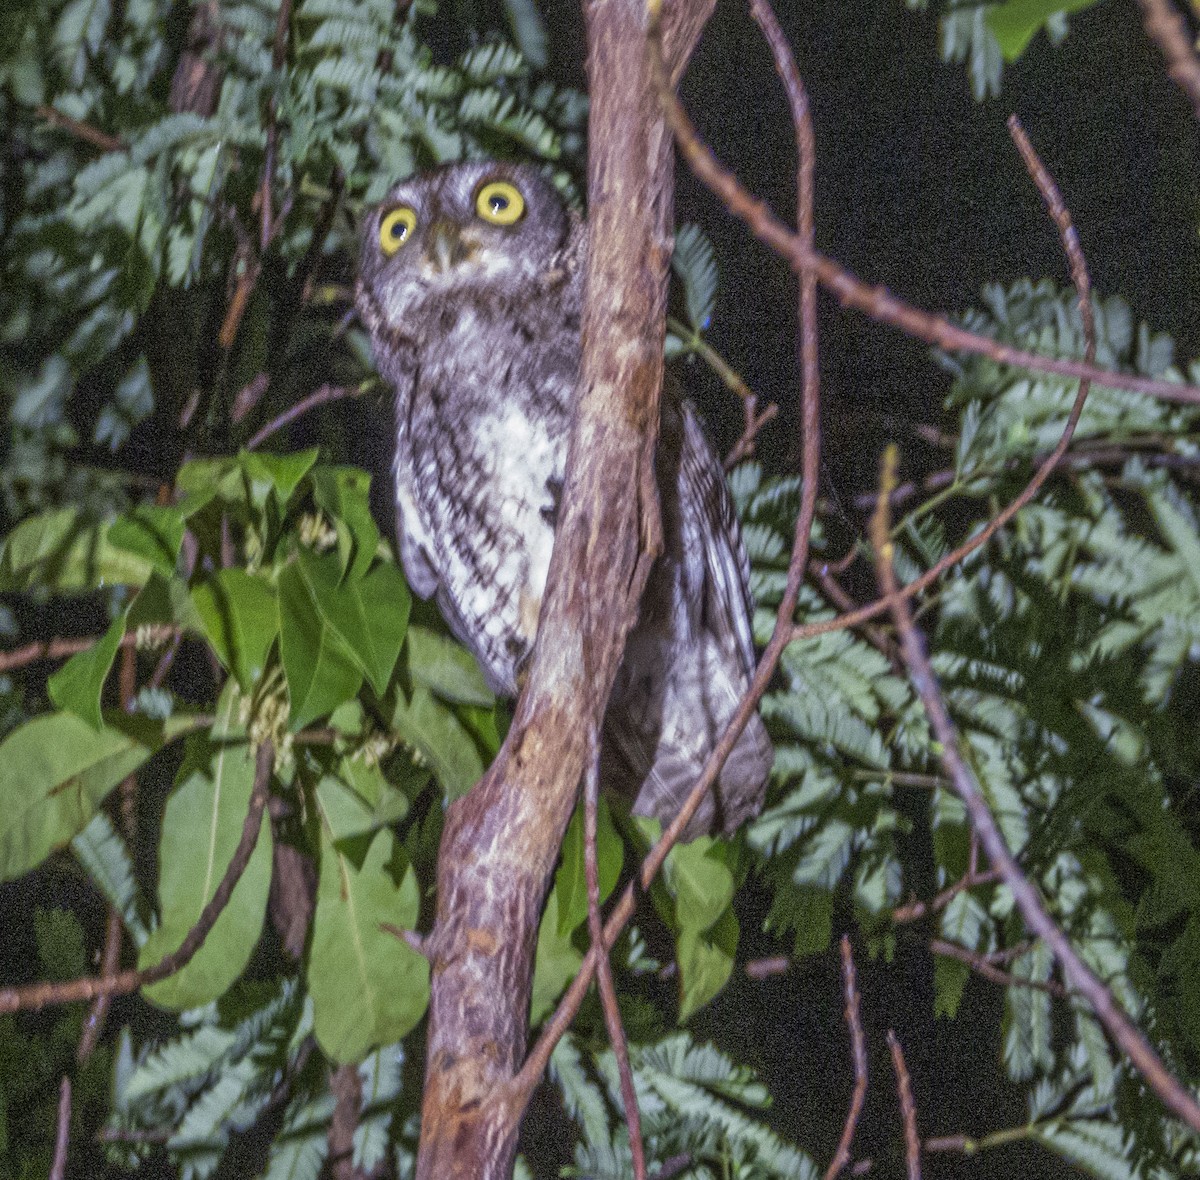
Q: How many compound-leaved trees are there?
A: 1